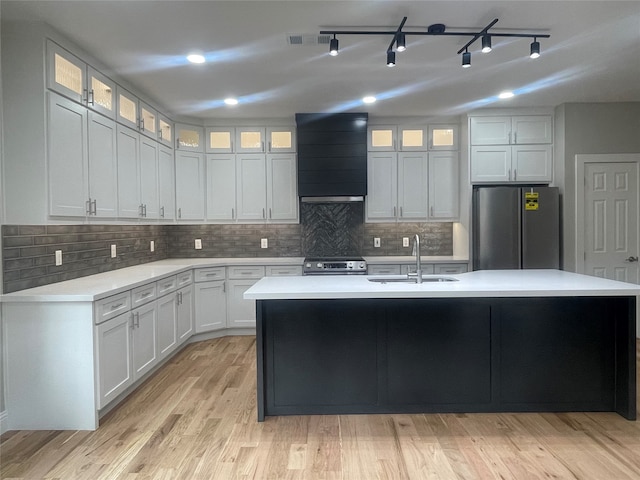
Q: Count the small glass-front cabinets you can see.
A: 12